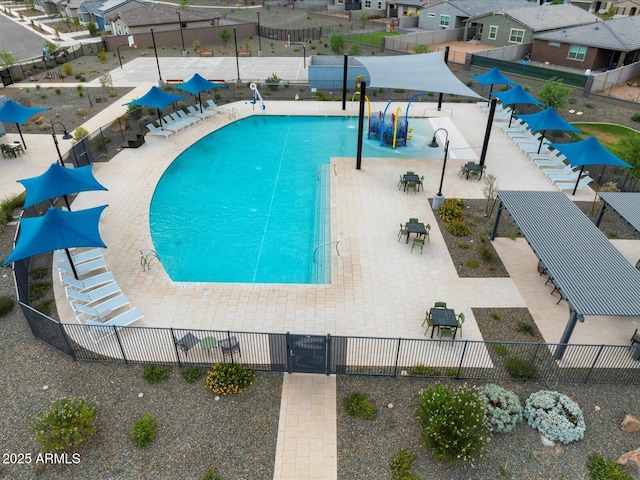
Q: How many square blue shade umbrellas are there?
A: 9